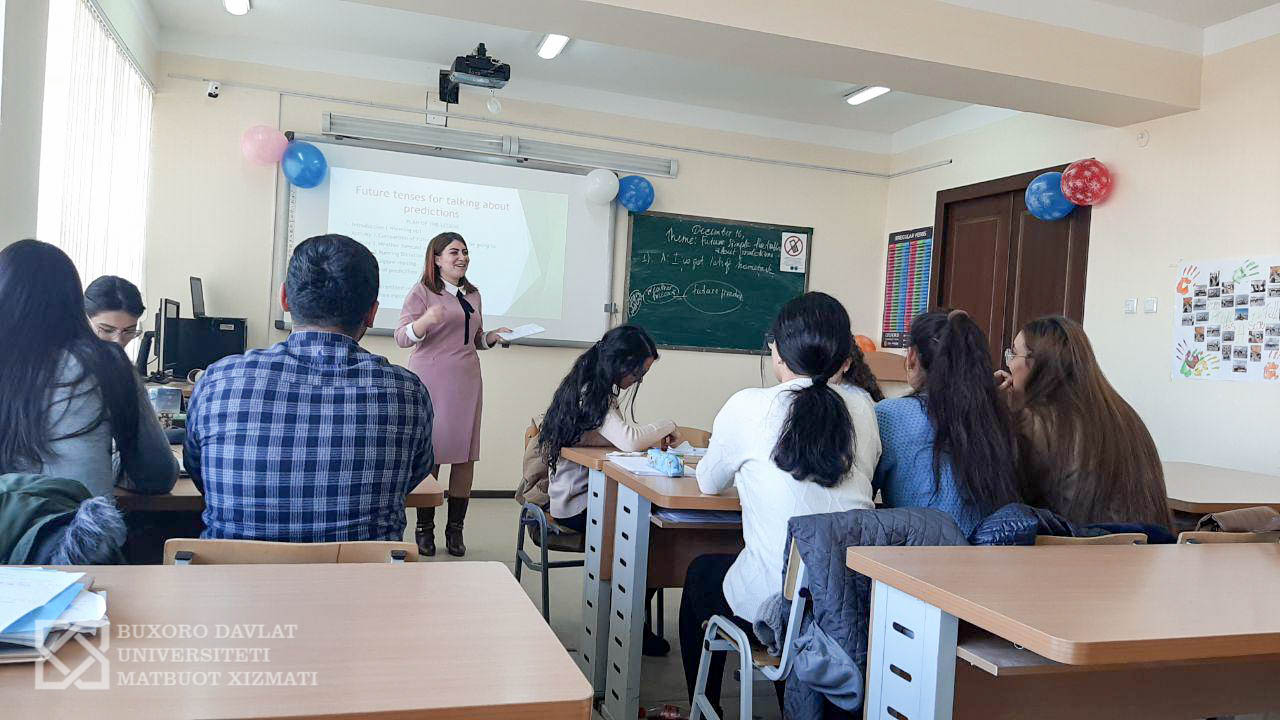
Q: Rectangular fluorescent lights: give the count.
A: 3